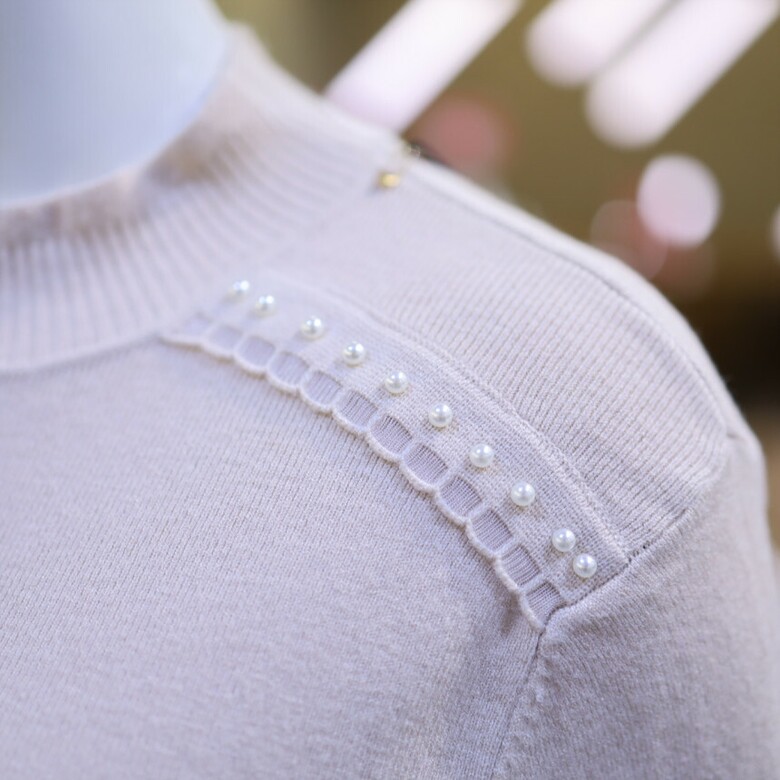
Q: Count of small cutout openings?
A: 12